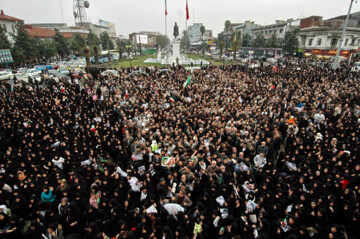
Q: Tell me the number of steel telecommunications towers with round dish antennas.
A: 1